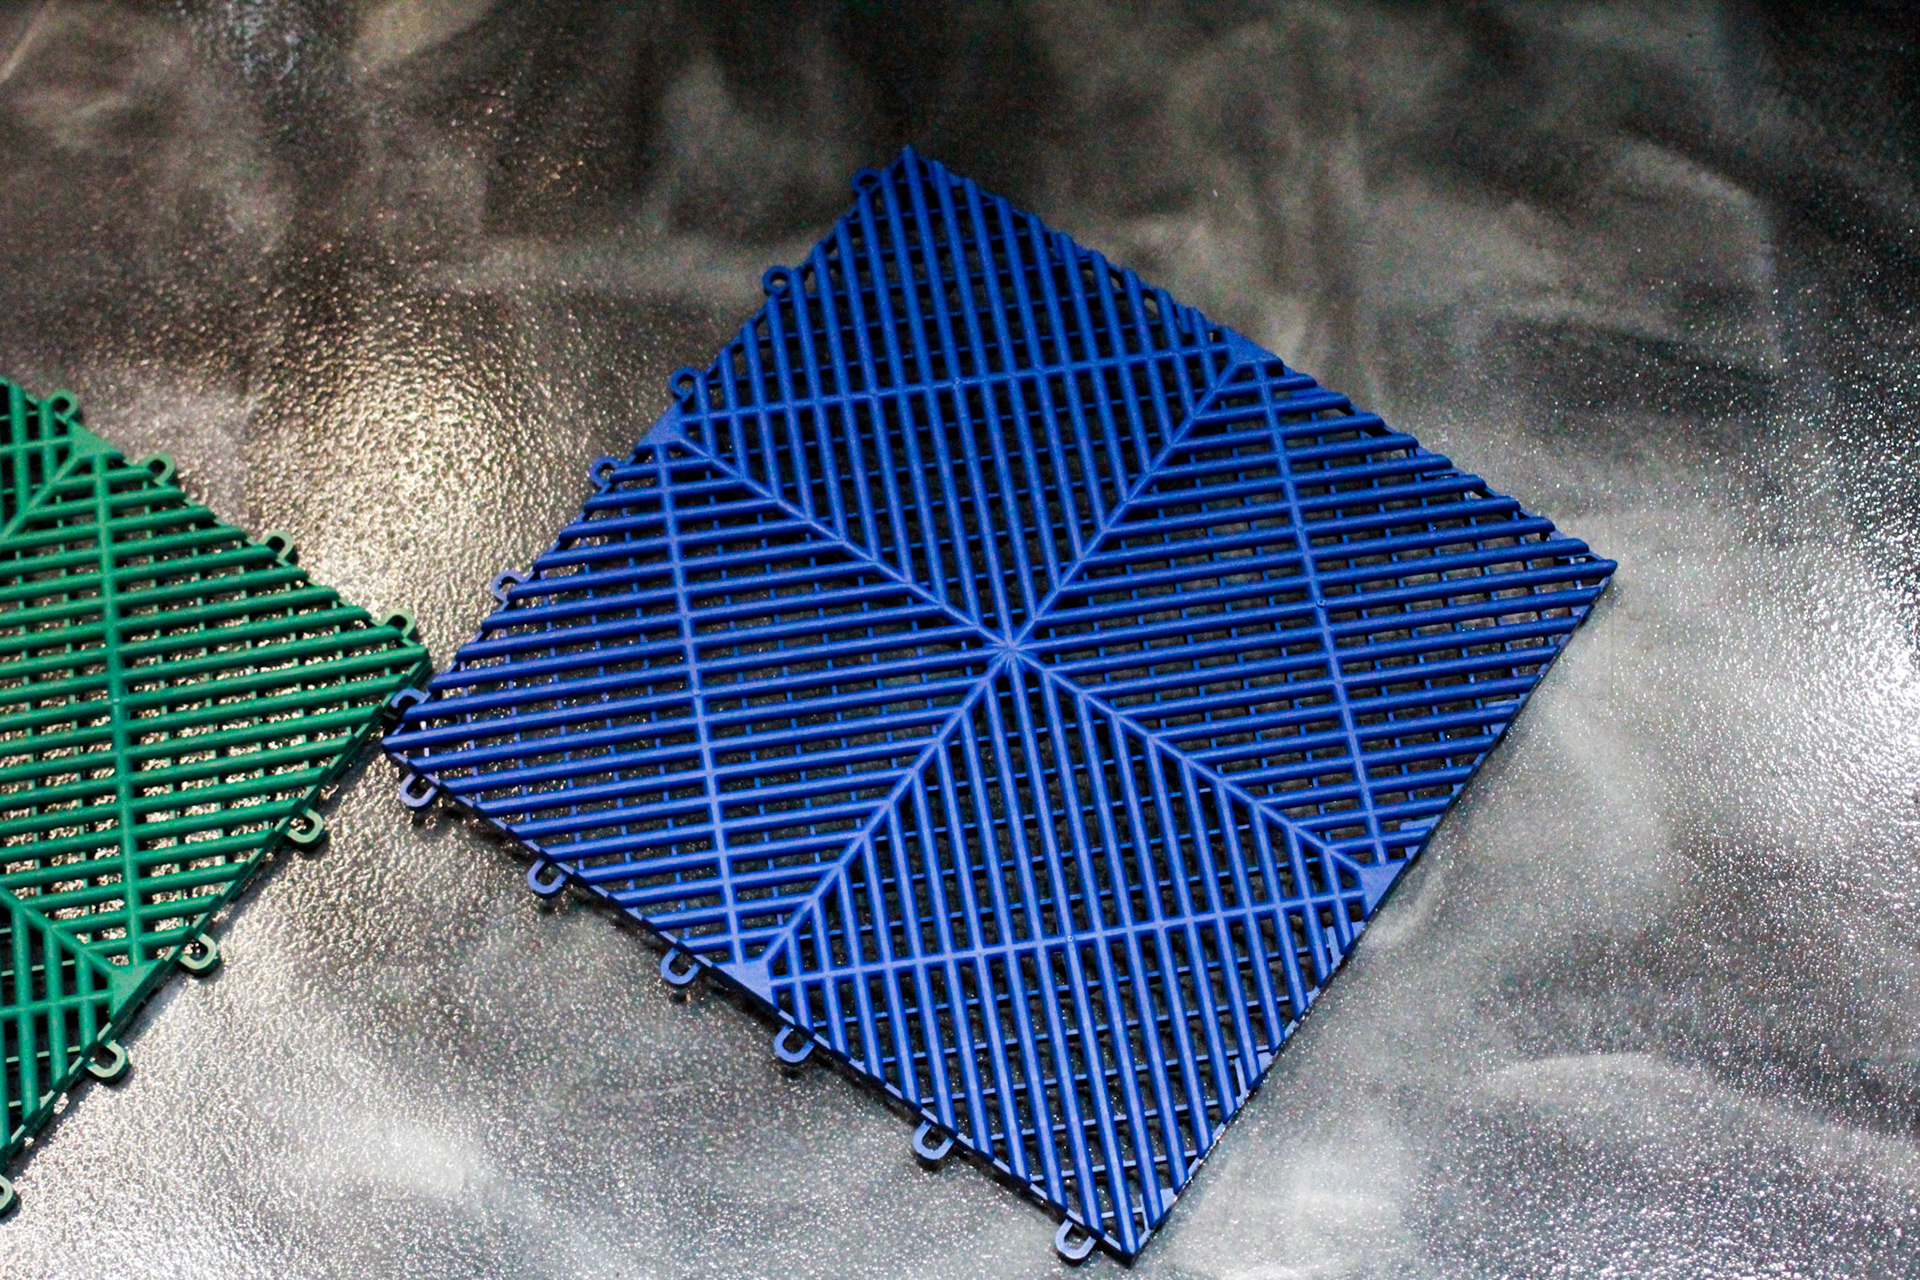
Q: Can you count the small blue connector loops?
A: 12